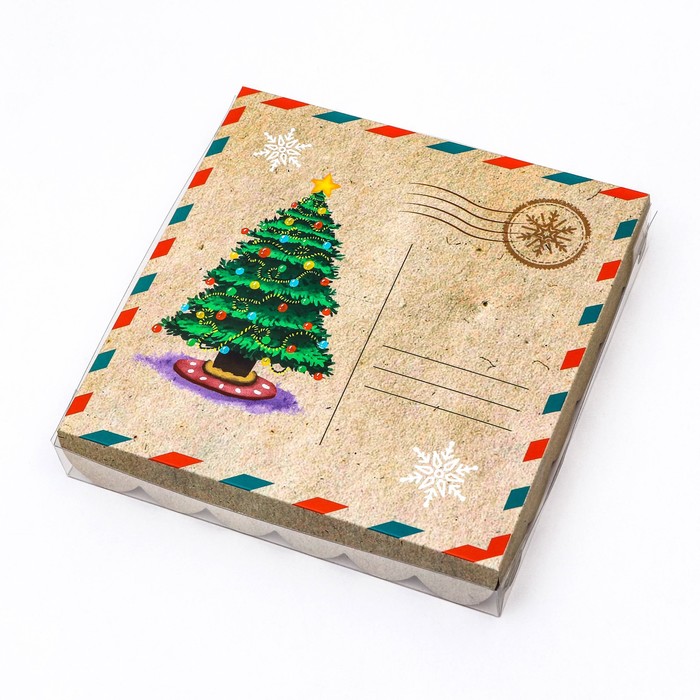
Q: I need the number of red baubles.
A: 13